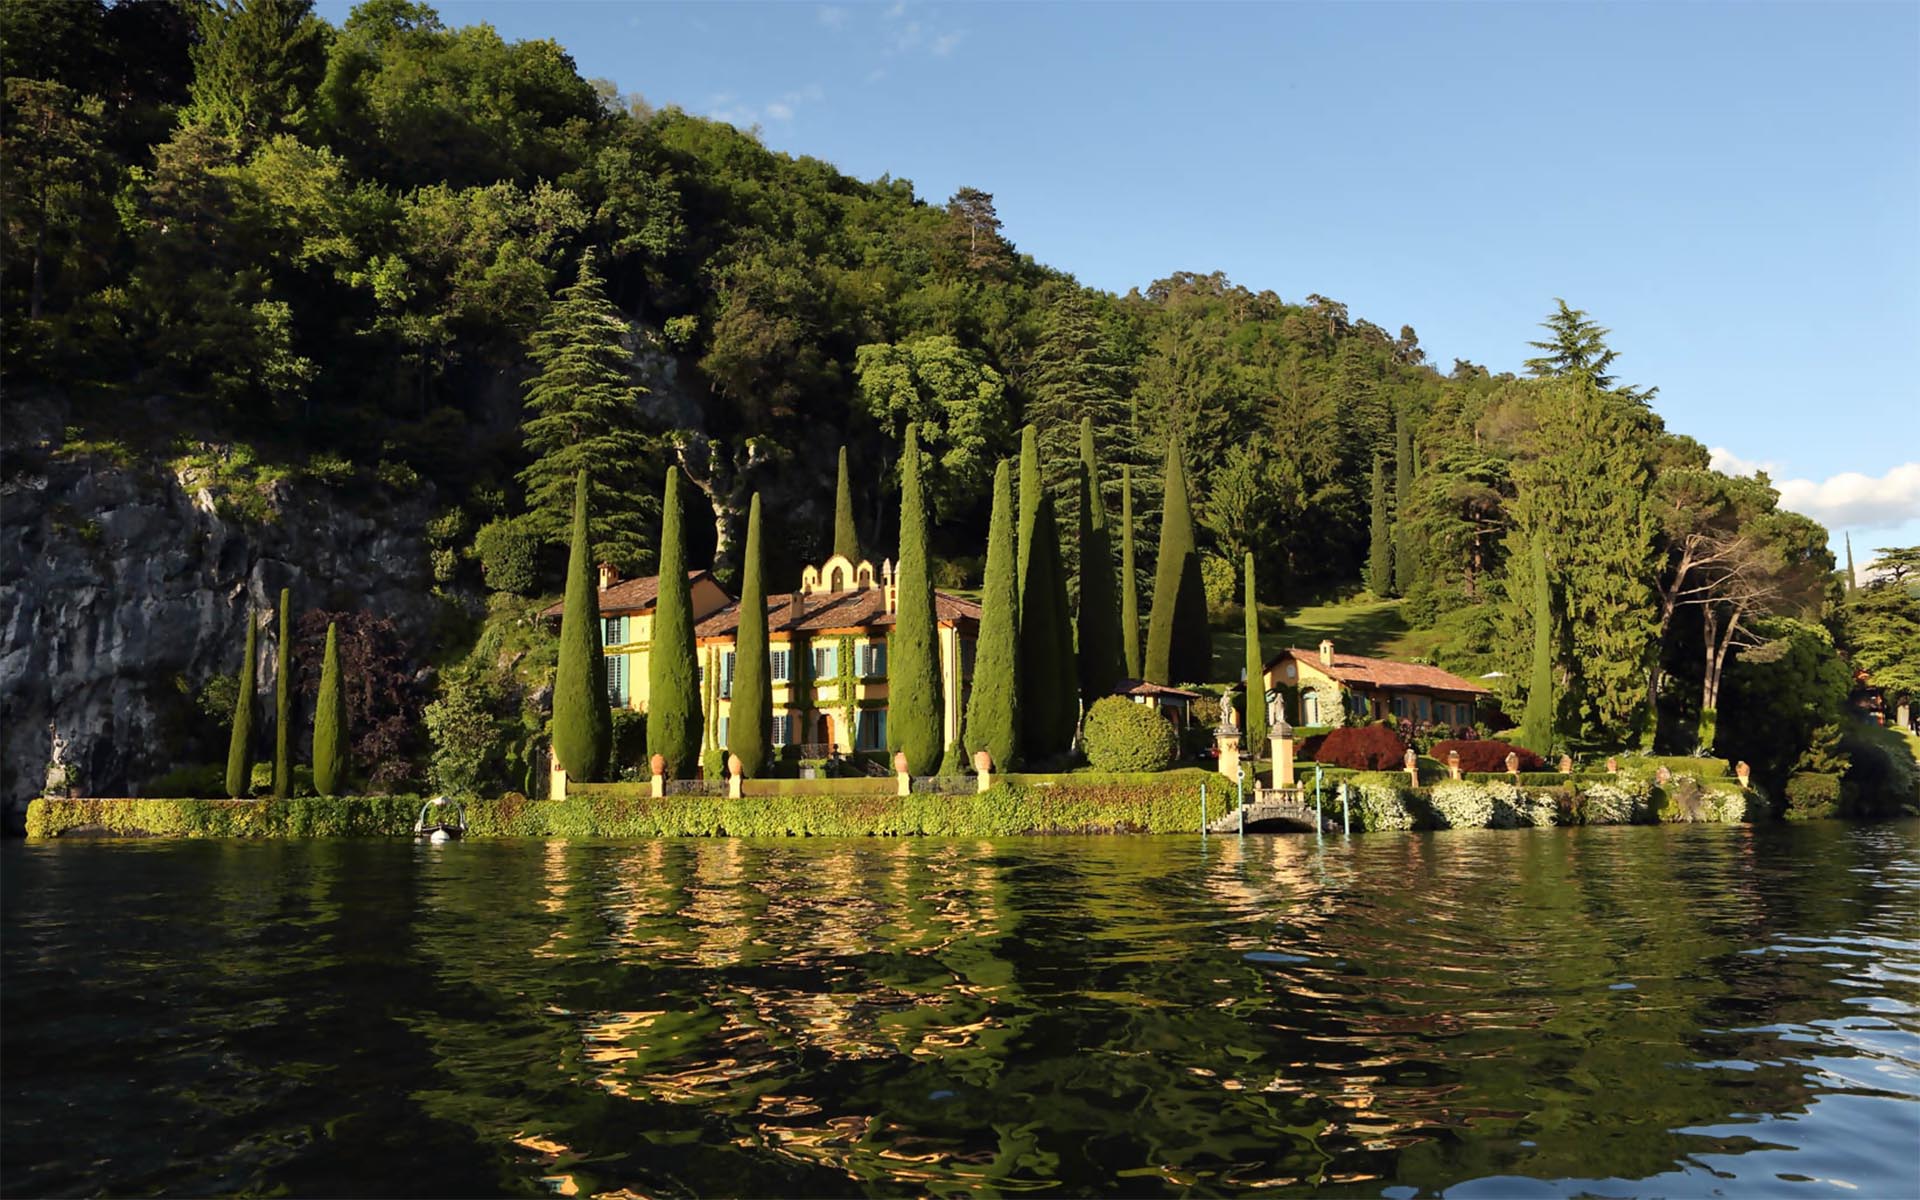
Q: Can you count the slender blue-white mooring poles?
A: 4